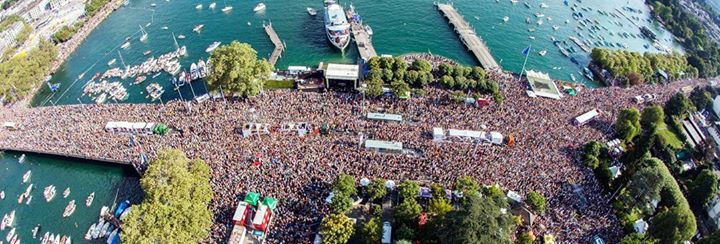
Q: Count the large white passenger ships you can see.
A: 1